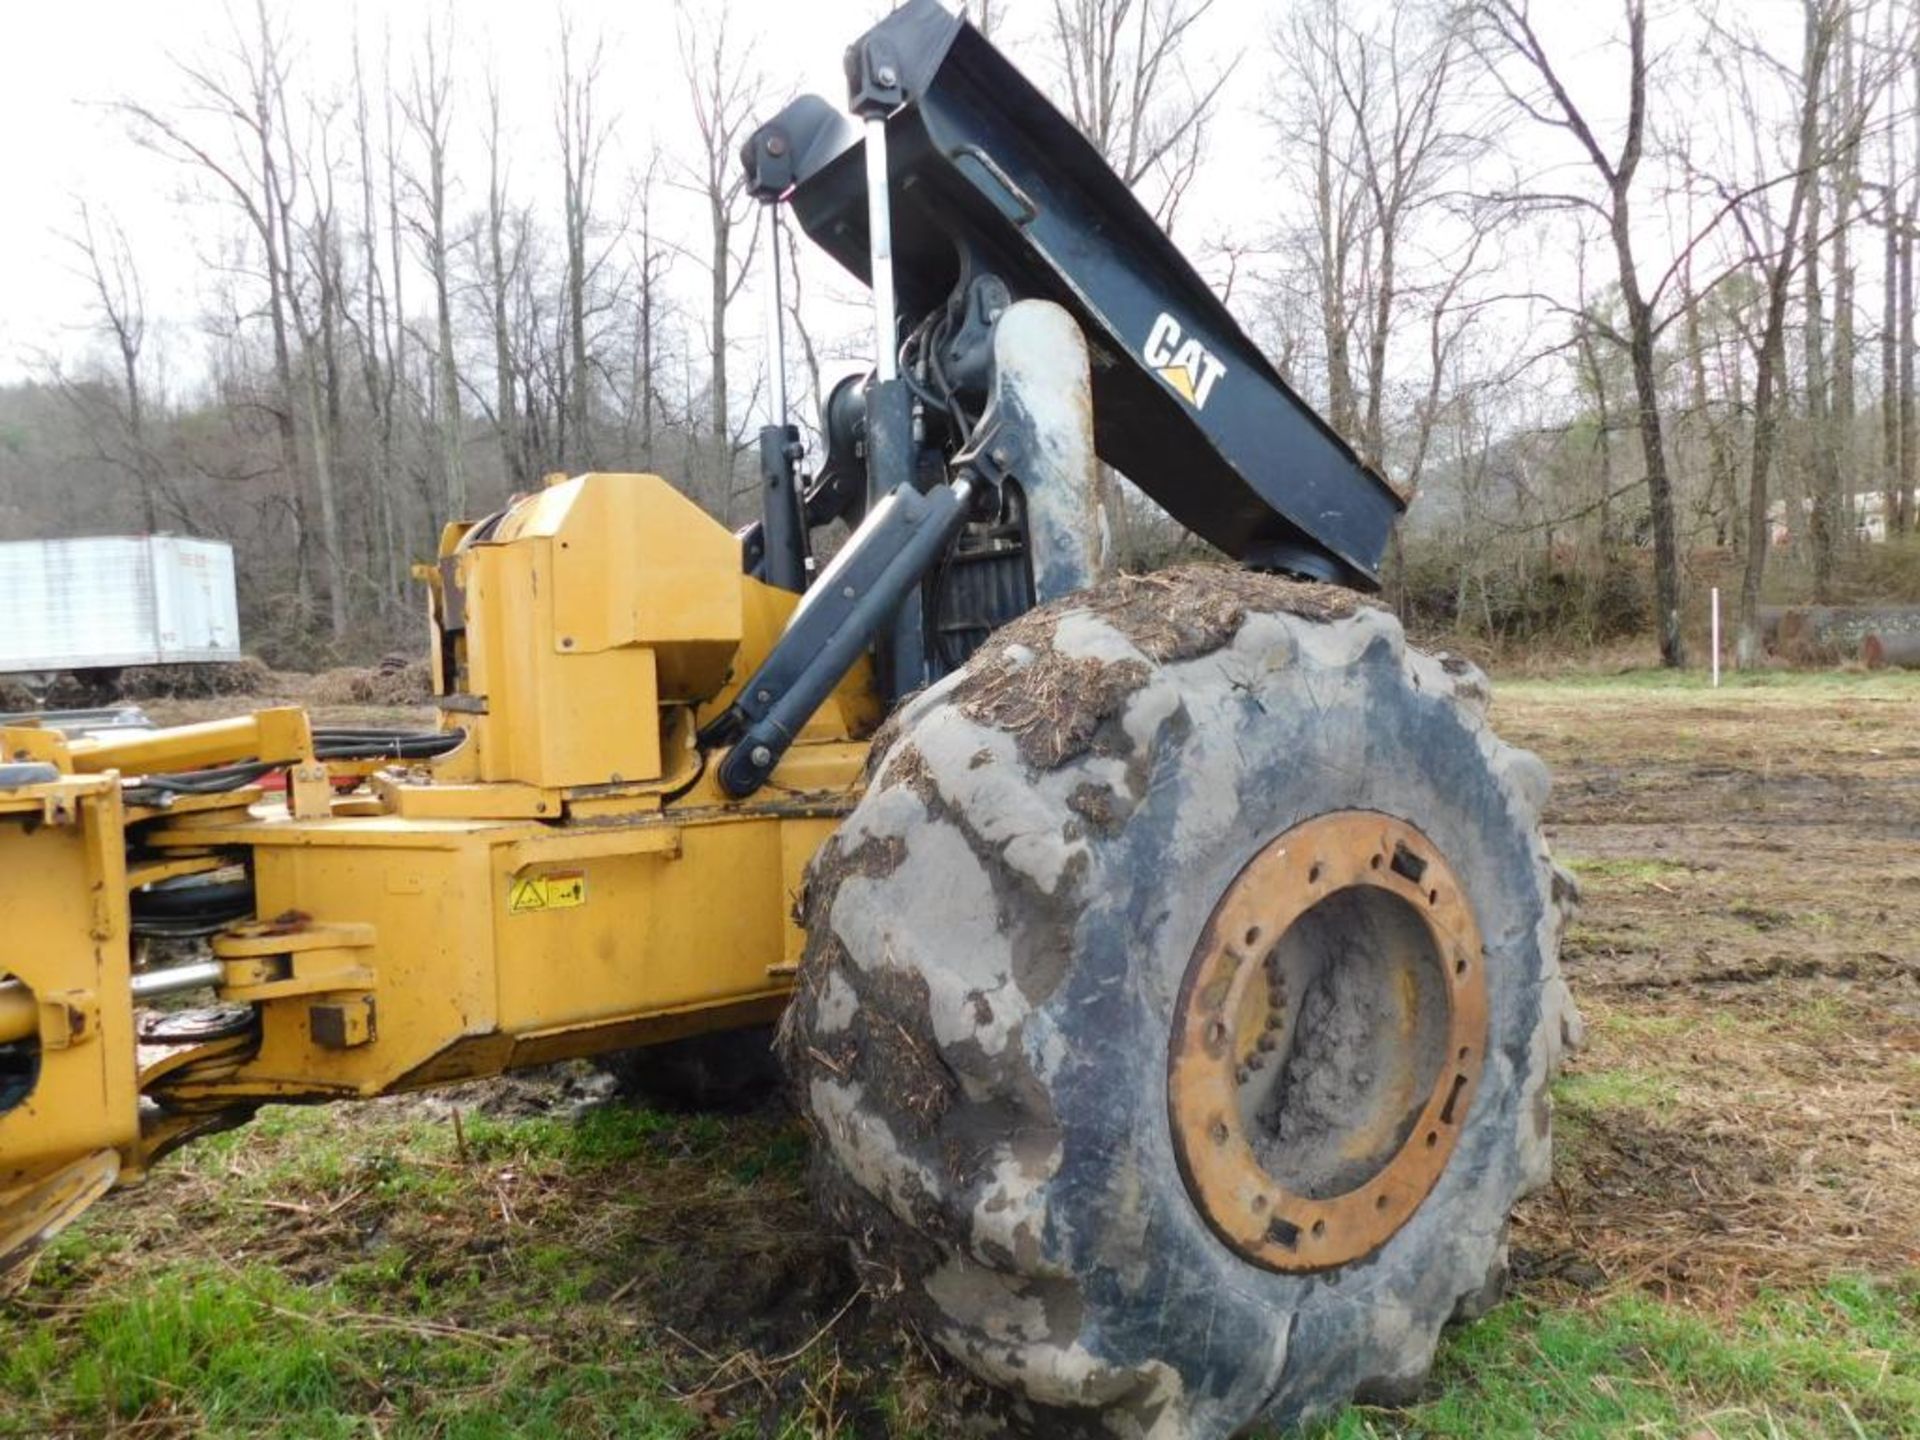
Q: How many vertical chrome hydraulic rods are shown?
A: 2